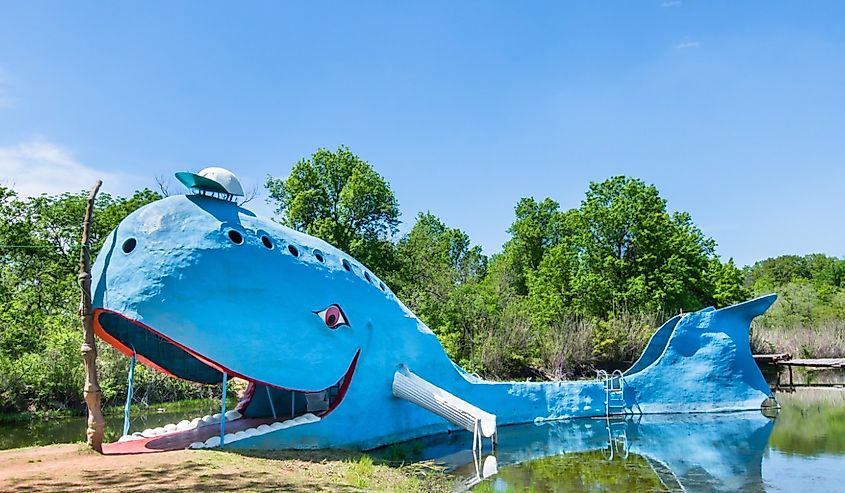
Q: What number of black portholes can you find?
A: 8